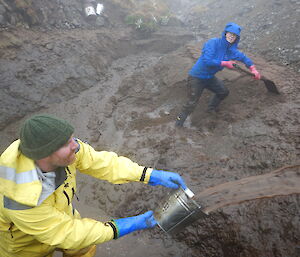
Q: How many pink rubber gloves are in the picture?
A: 2